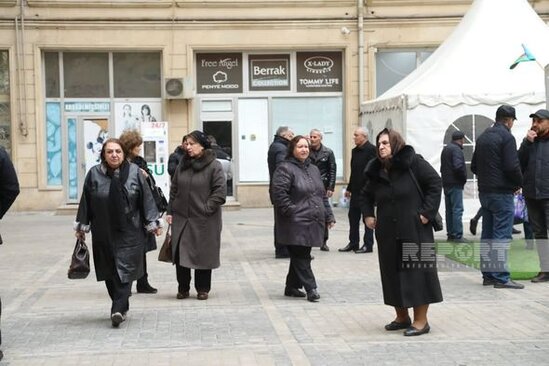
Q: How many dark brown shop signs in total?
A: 3